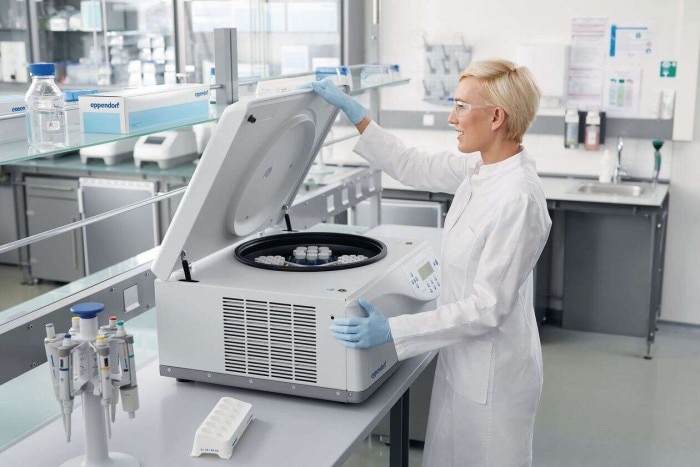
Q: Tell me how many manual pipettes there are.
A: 6